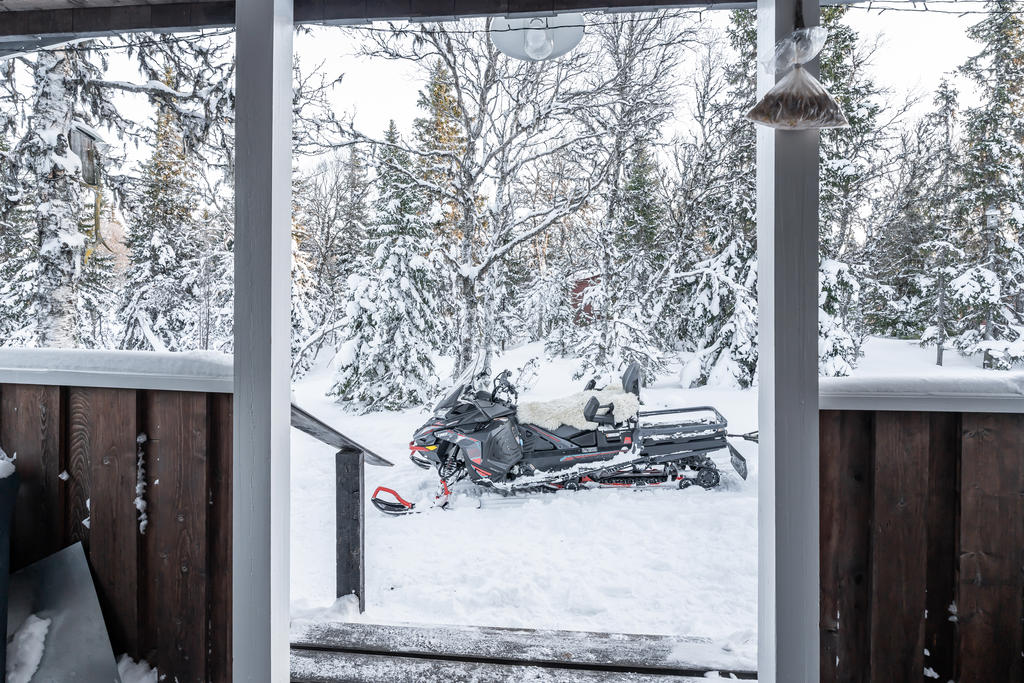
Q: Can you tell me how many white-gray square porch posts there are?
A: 2